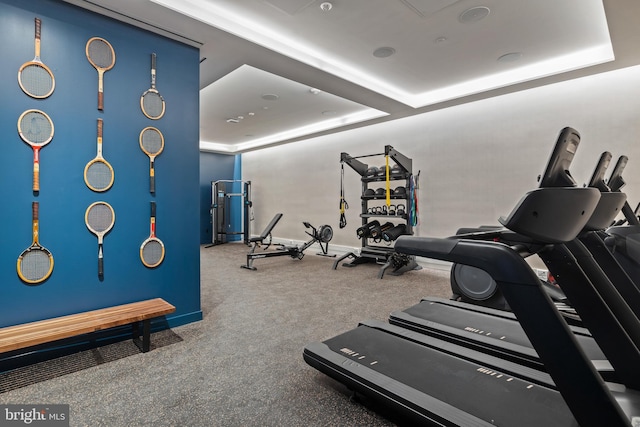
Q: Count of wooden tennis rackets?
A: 9